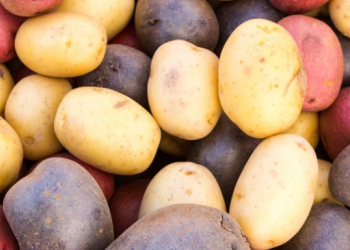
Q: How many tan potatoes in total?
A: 13